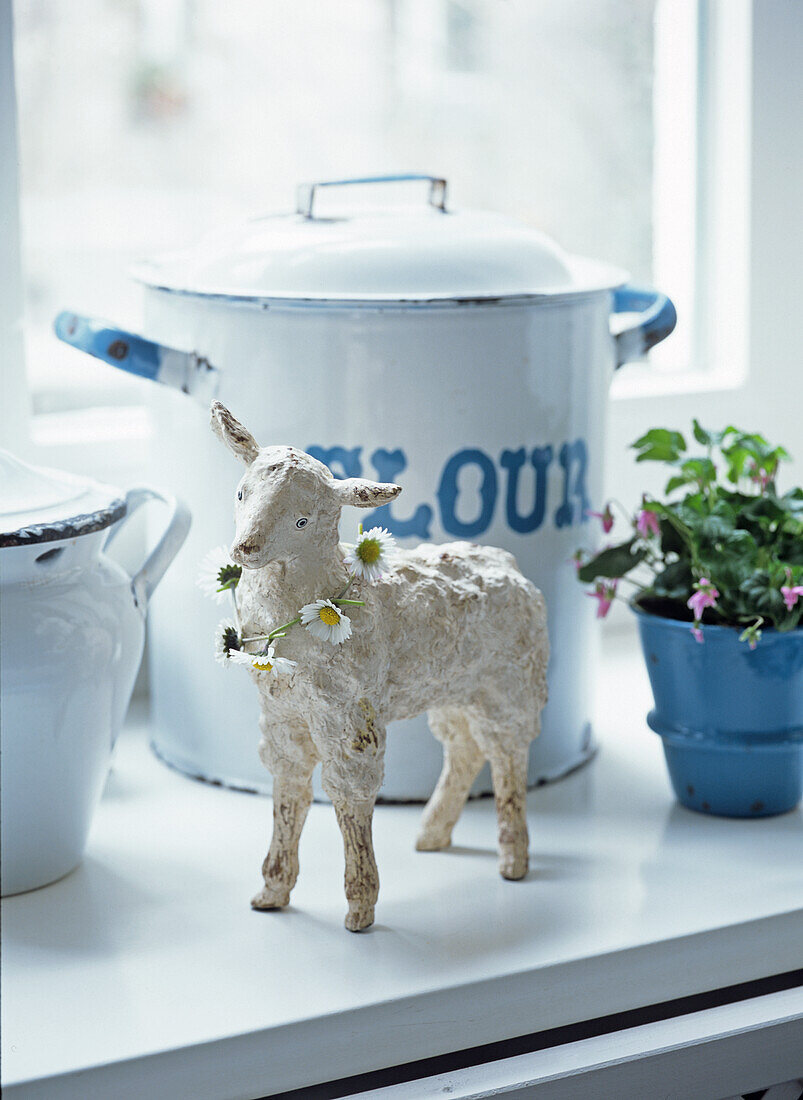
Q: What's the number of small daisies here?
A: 5